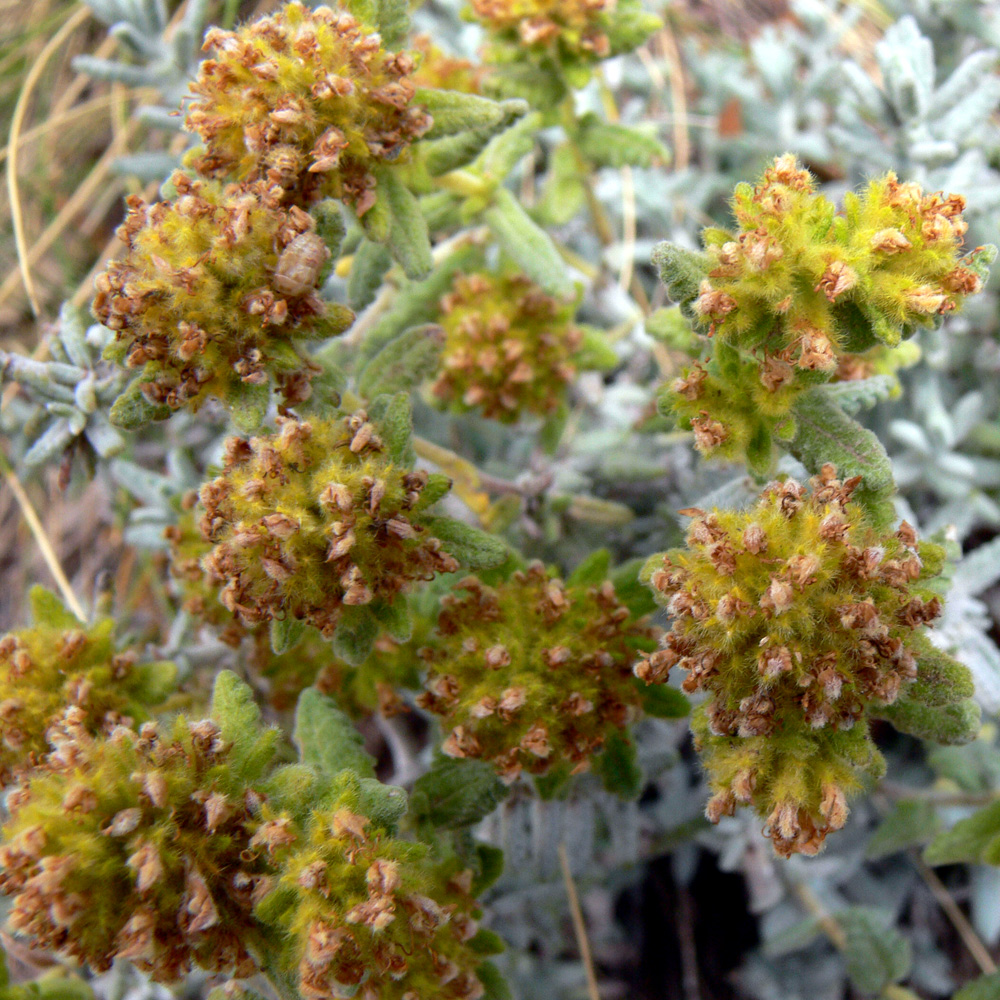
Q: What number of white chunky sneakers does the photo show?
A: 0